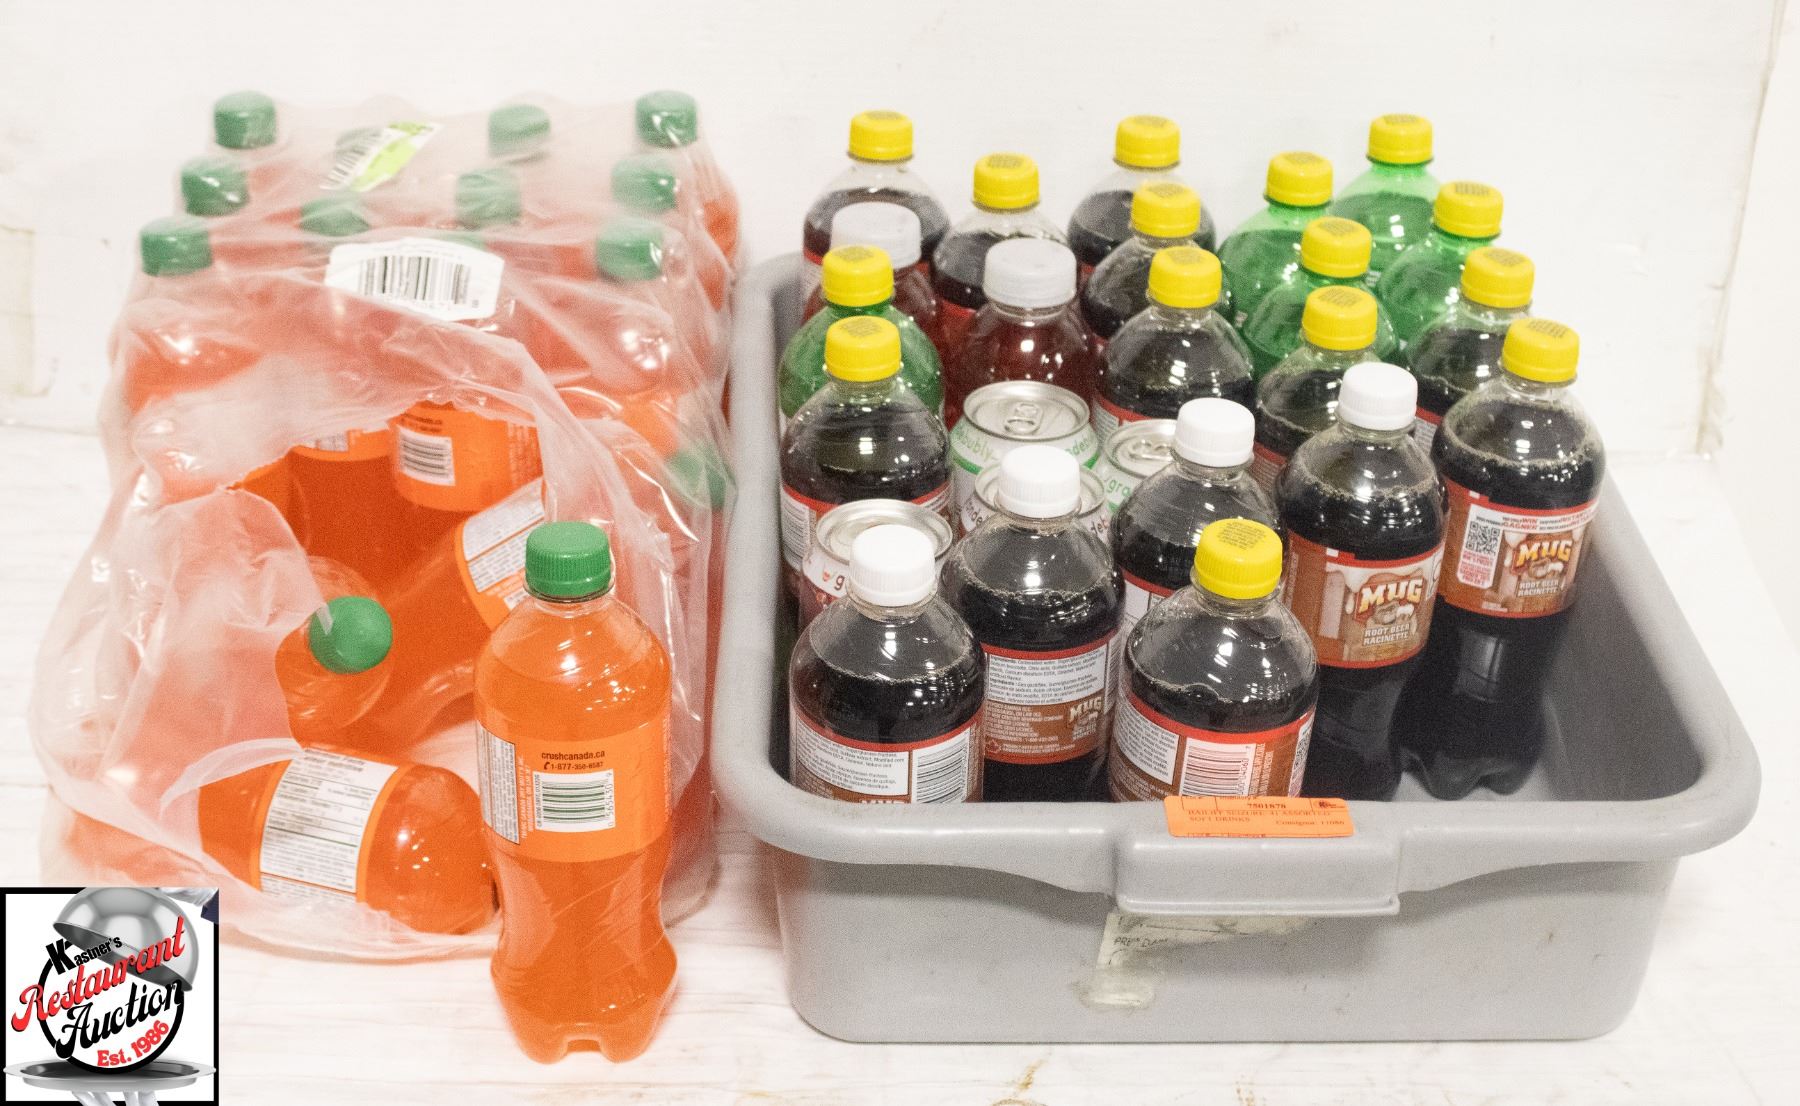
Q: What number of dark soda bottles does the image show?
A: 14